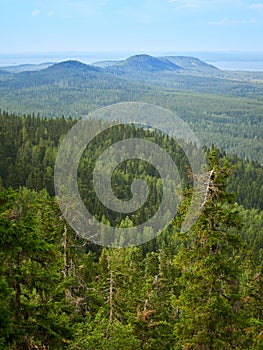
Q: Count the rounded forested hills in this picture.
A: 3